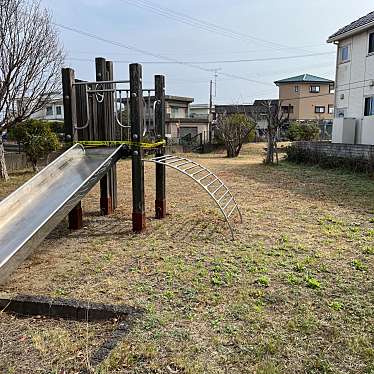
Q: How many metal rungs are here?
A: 12